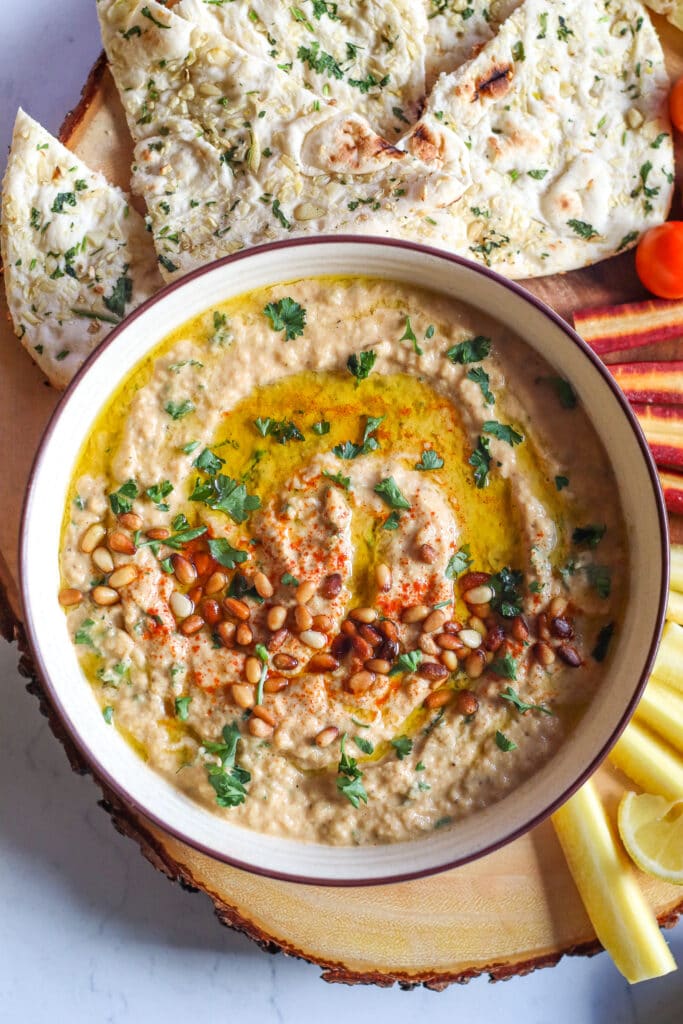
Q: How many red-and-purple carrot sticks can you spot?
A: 4